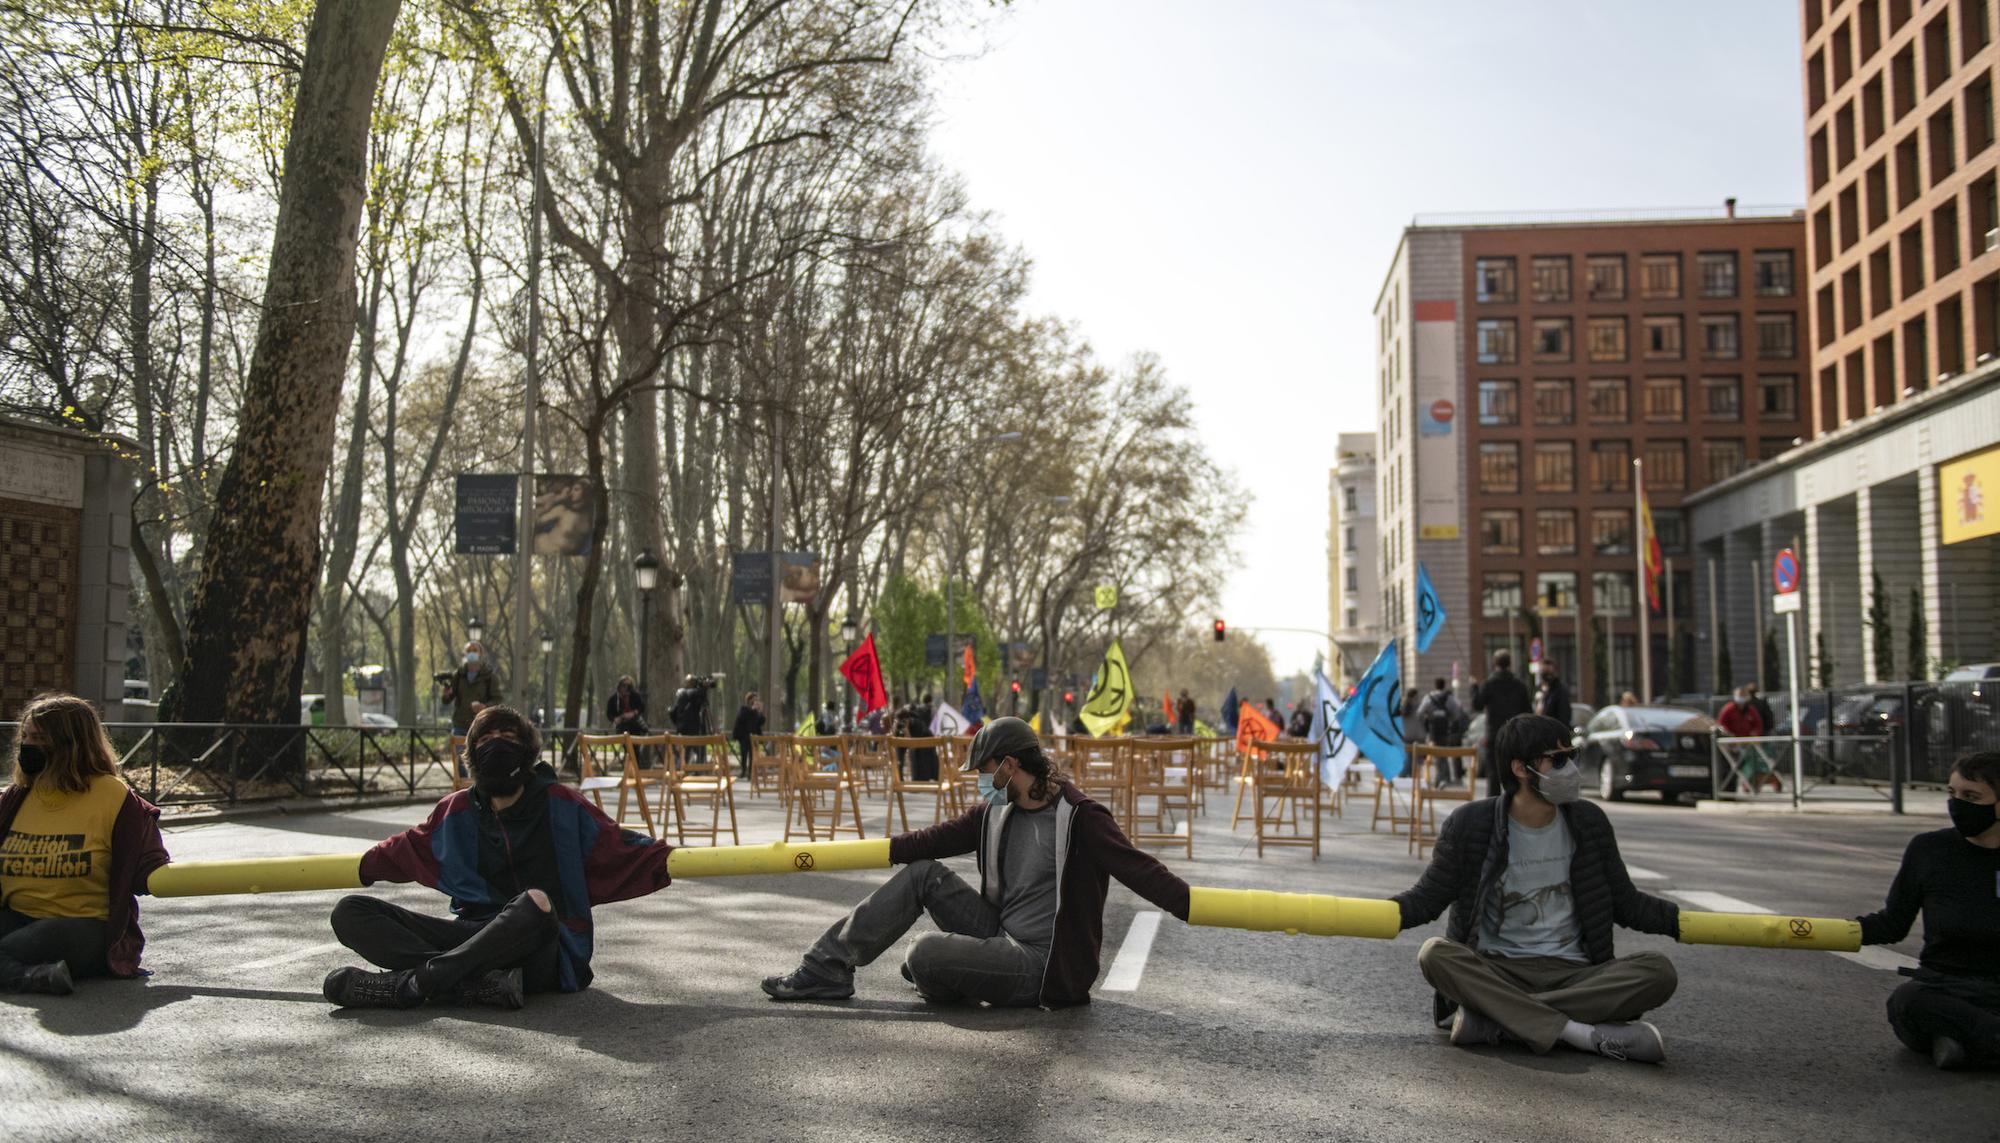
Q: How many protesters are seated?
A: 5